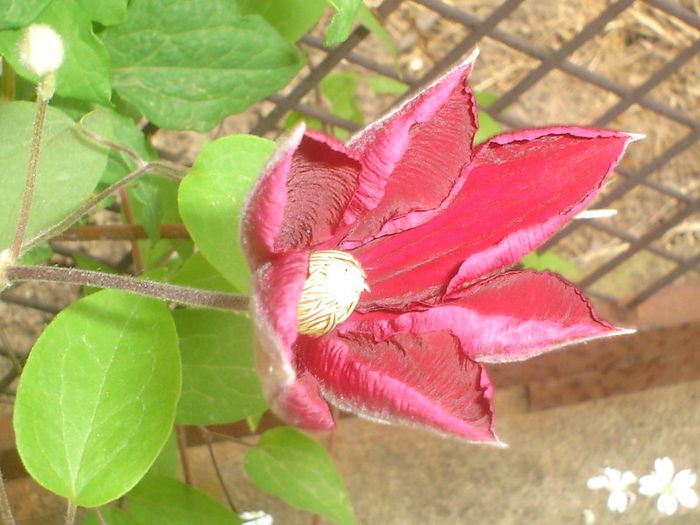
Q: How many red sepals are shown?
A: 6